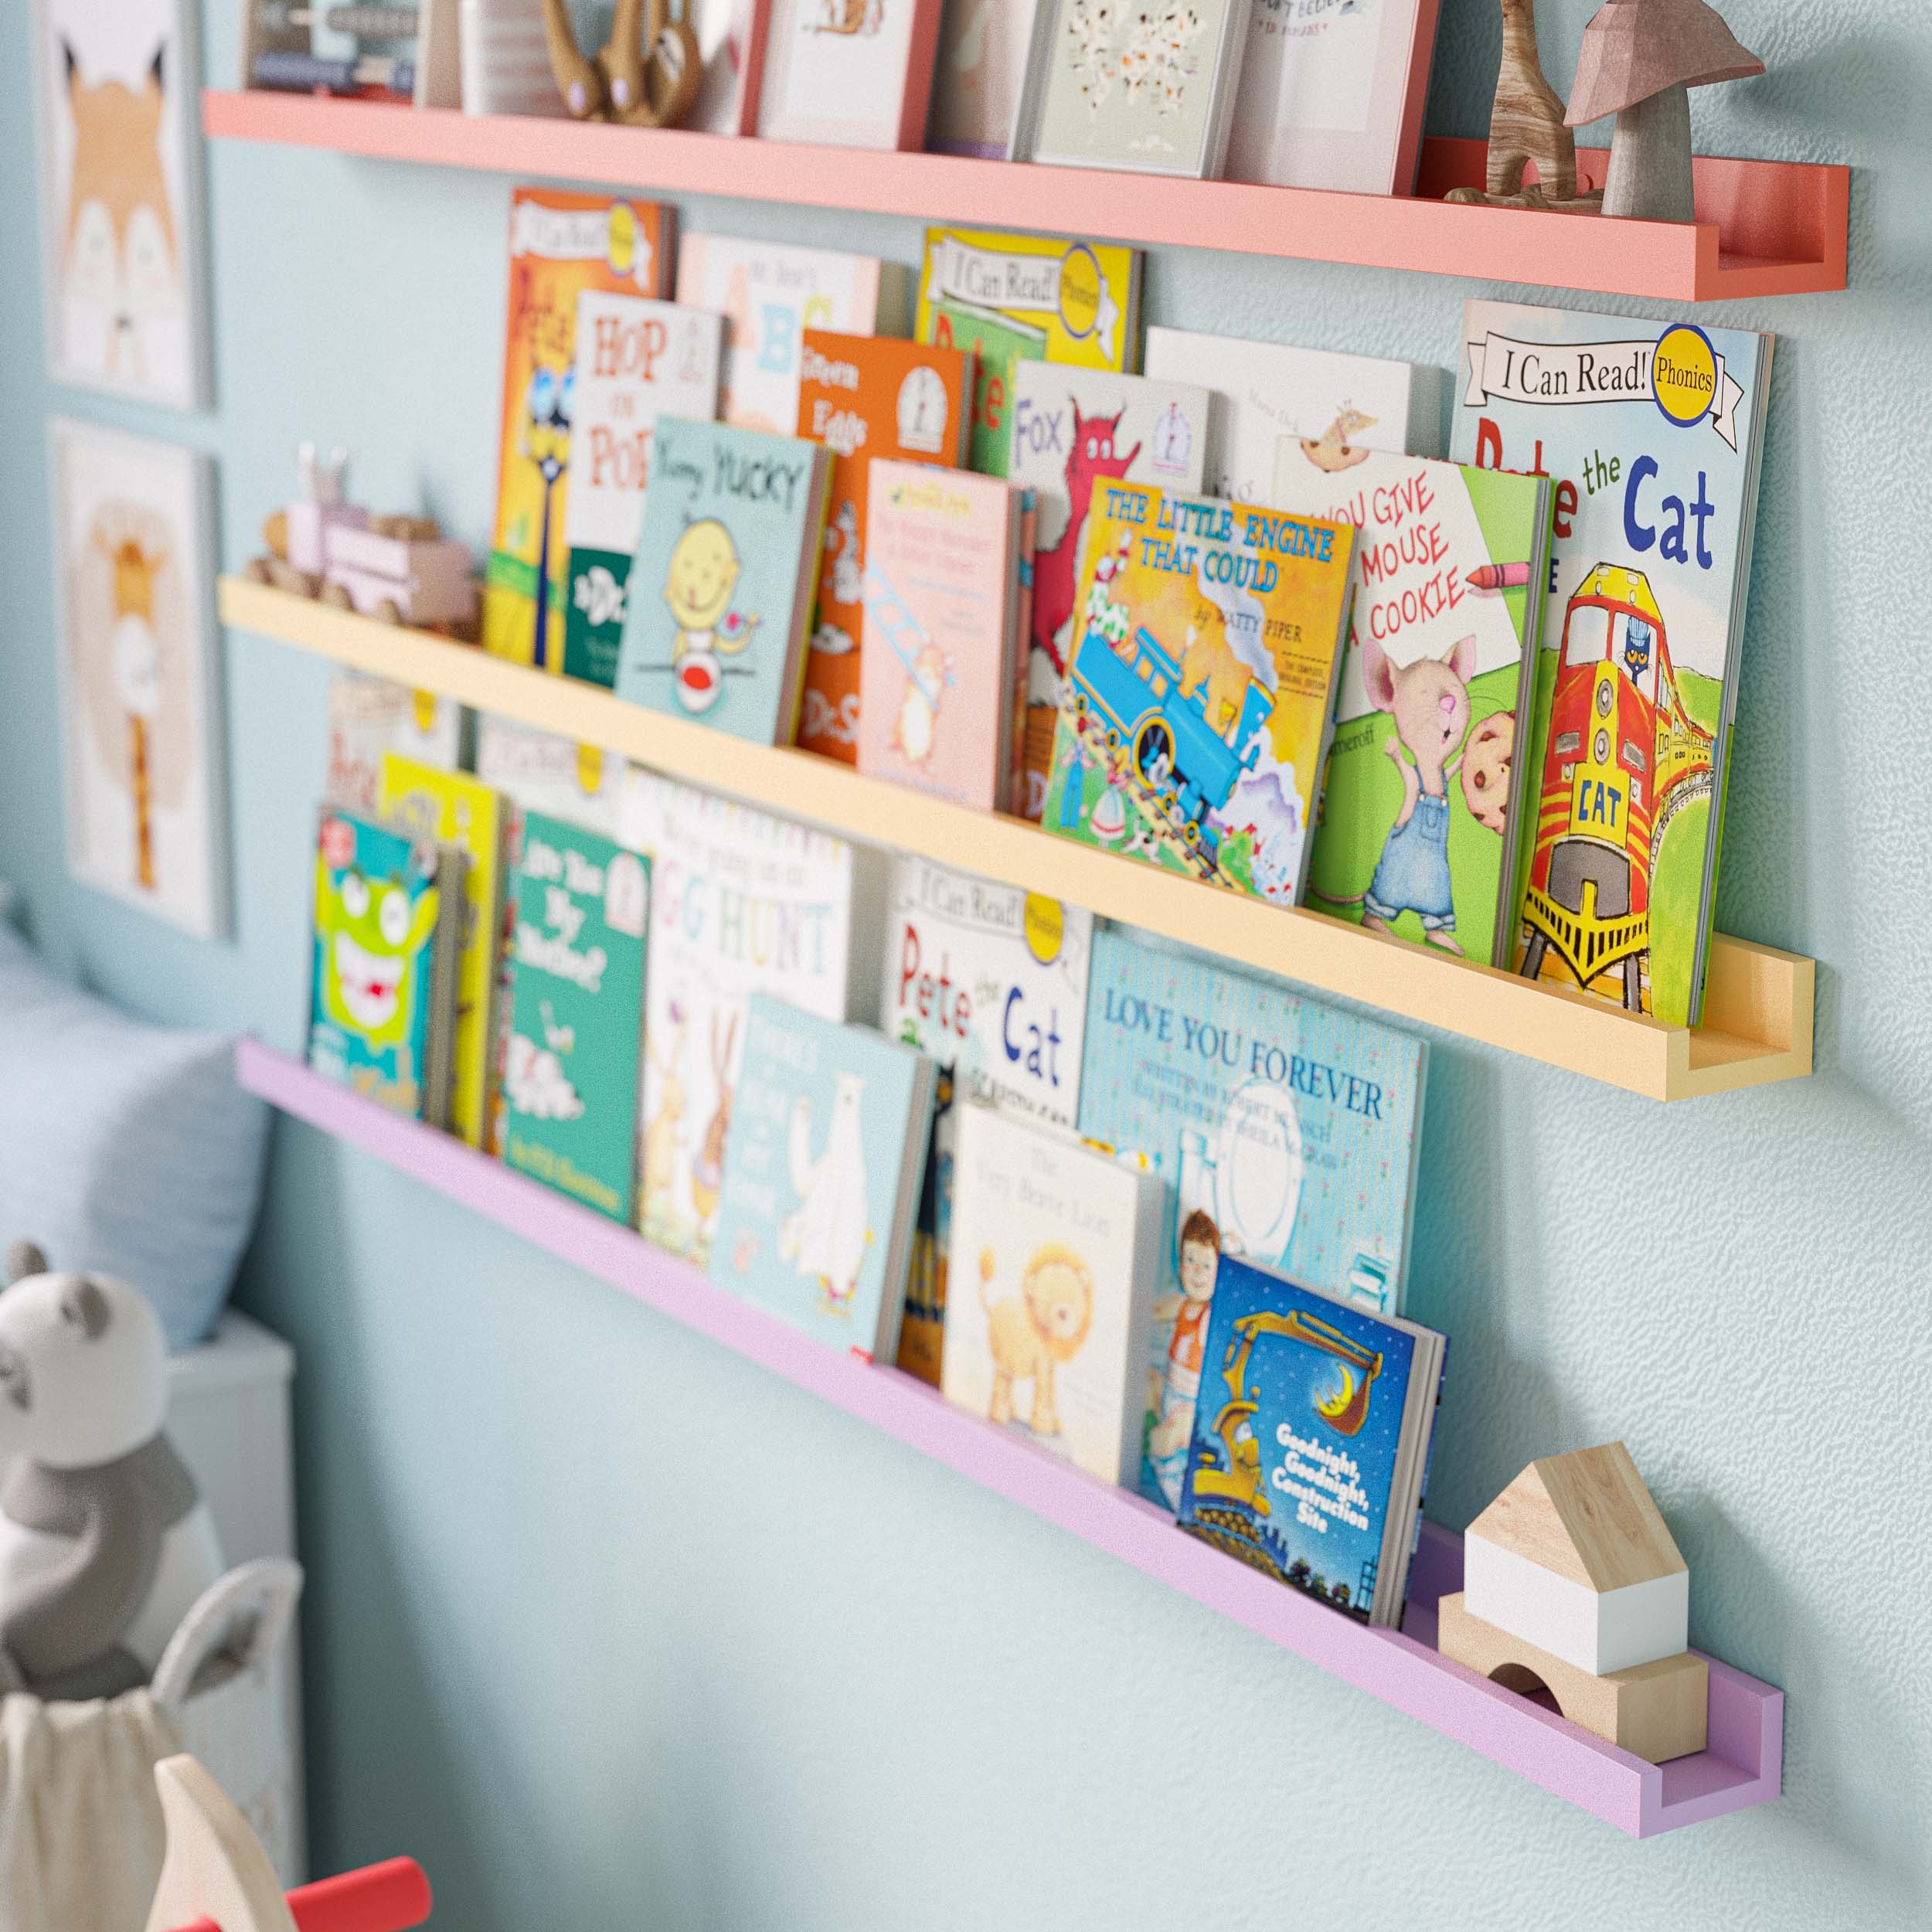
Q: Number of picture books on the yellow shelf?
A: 12